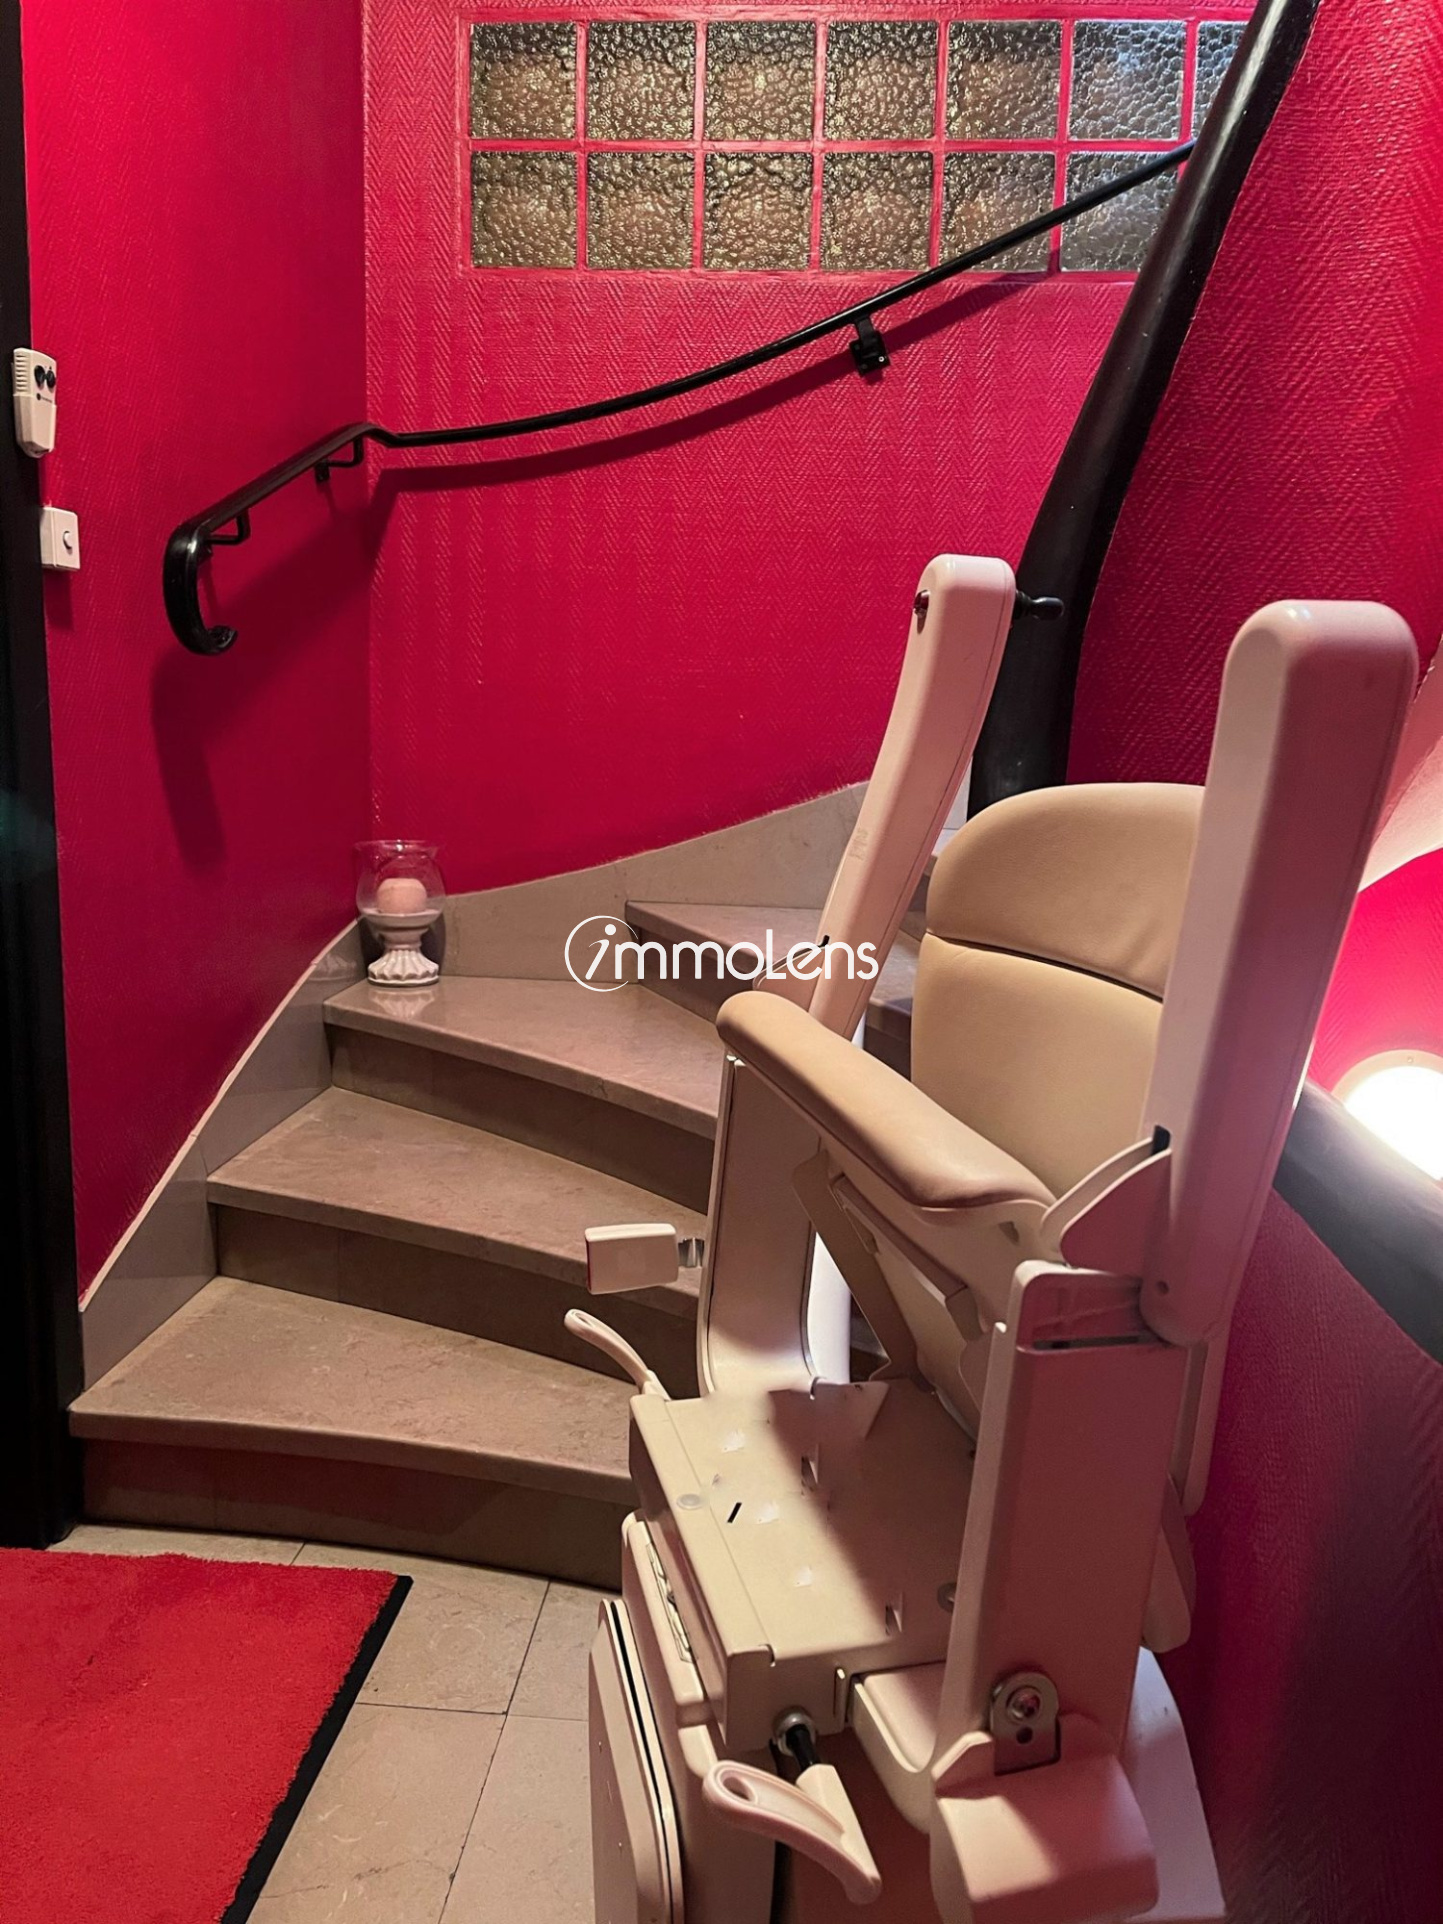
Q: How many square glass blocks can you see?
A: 13